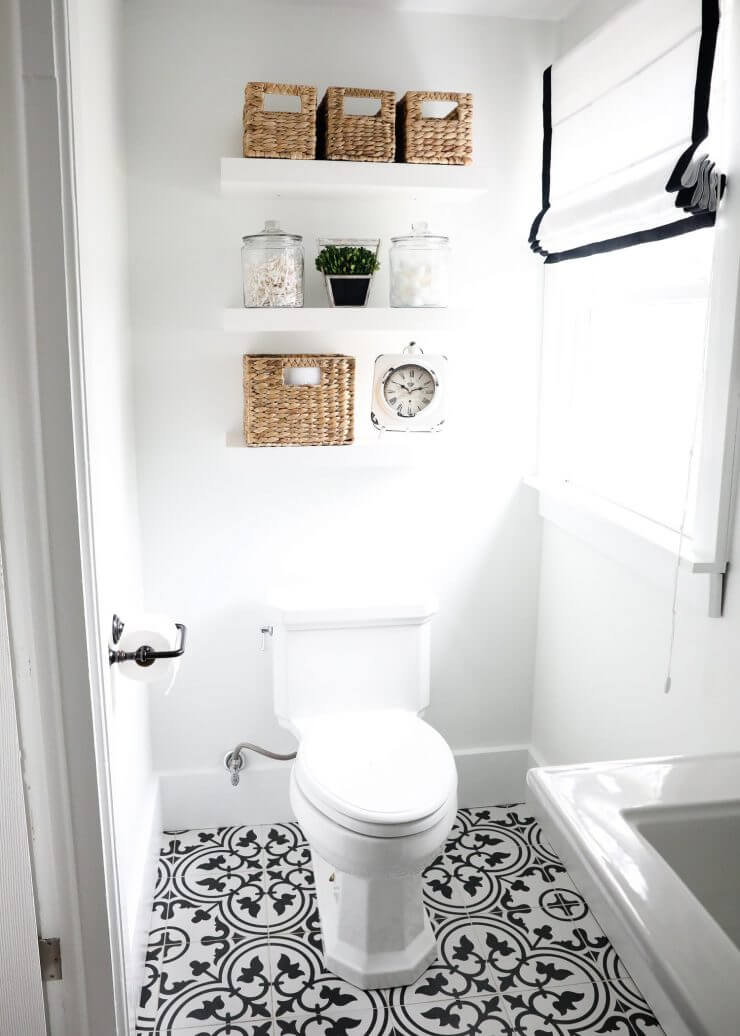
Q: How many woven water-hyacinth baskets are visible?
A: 4